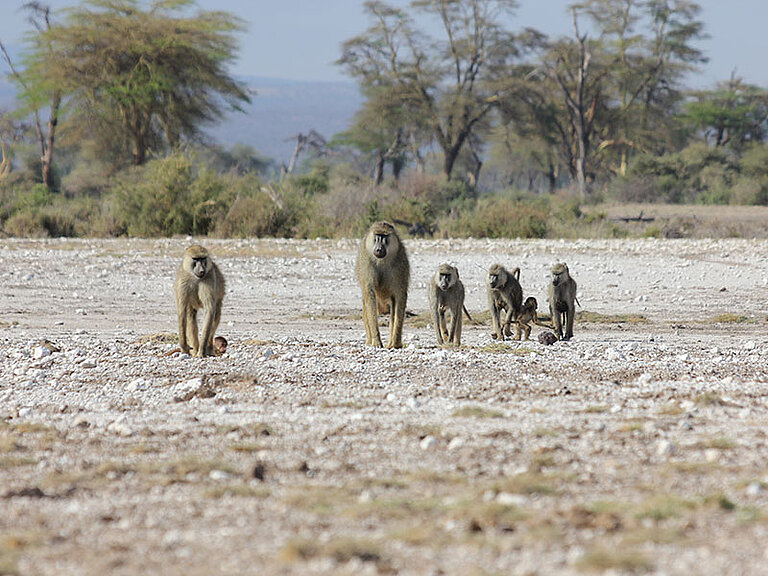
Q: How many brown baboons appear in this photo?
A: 6